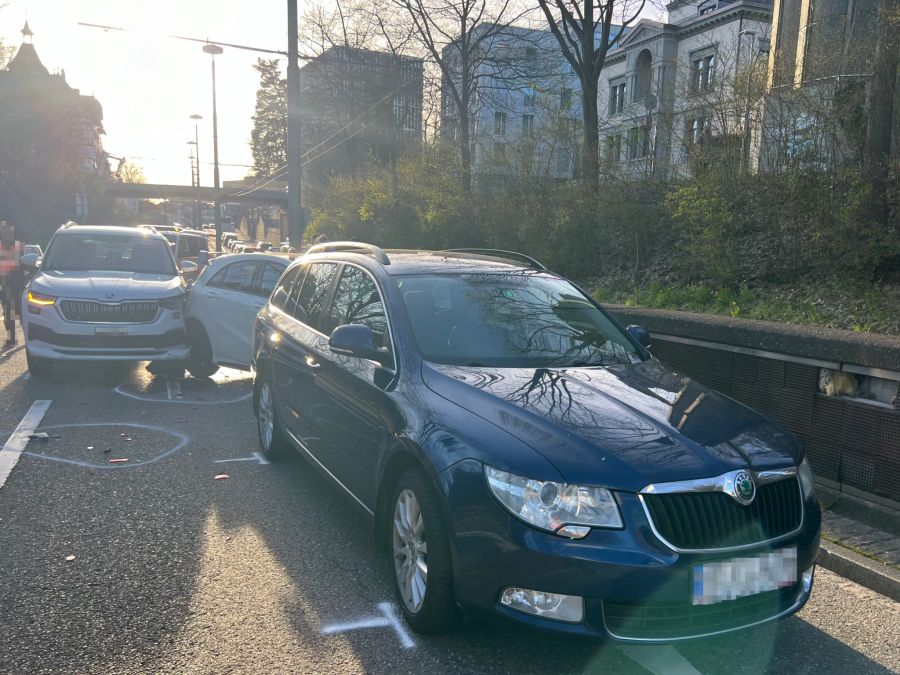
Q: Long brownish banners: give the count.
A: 2